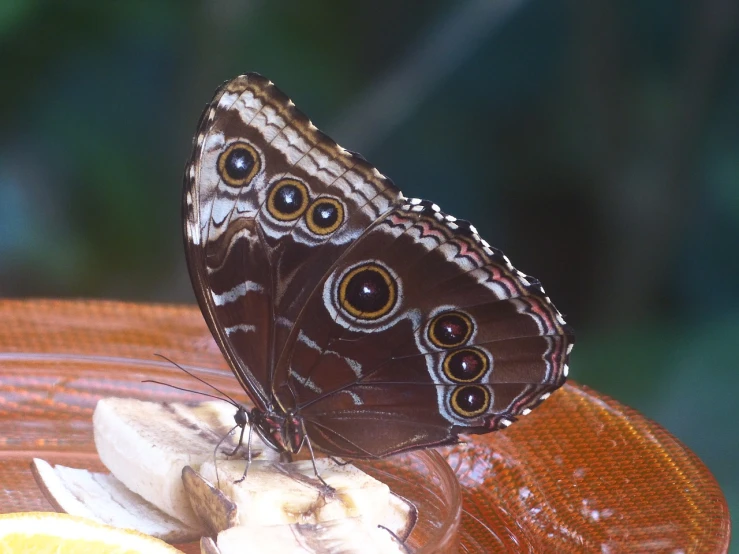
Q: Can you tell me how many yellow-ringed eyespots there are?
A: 7